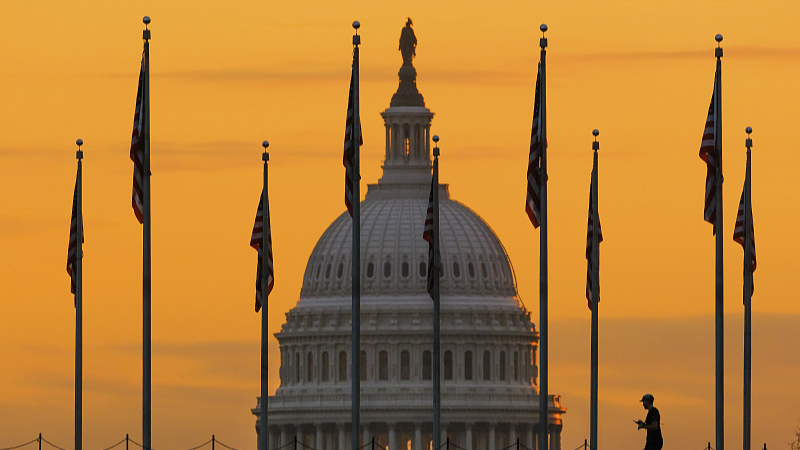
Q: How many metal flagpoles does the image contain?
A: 9